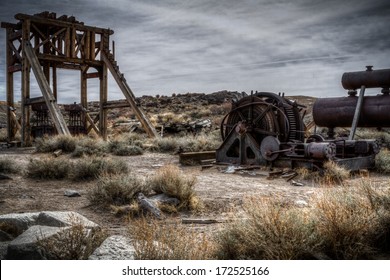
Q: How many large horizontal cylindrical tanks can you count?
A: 2